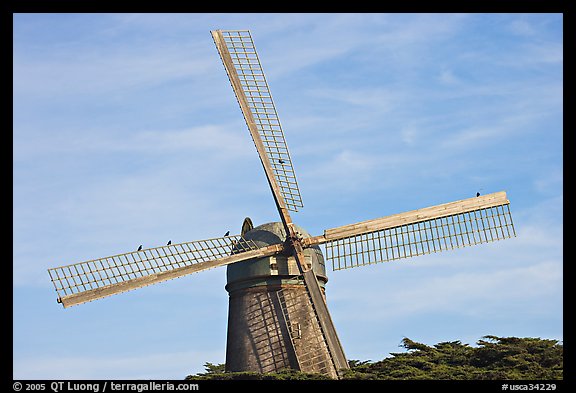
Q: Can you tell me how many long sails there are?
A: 4